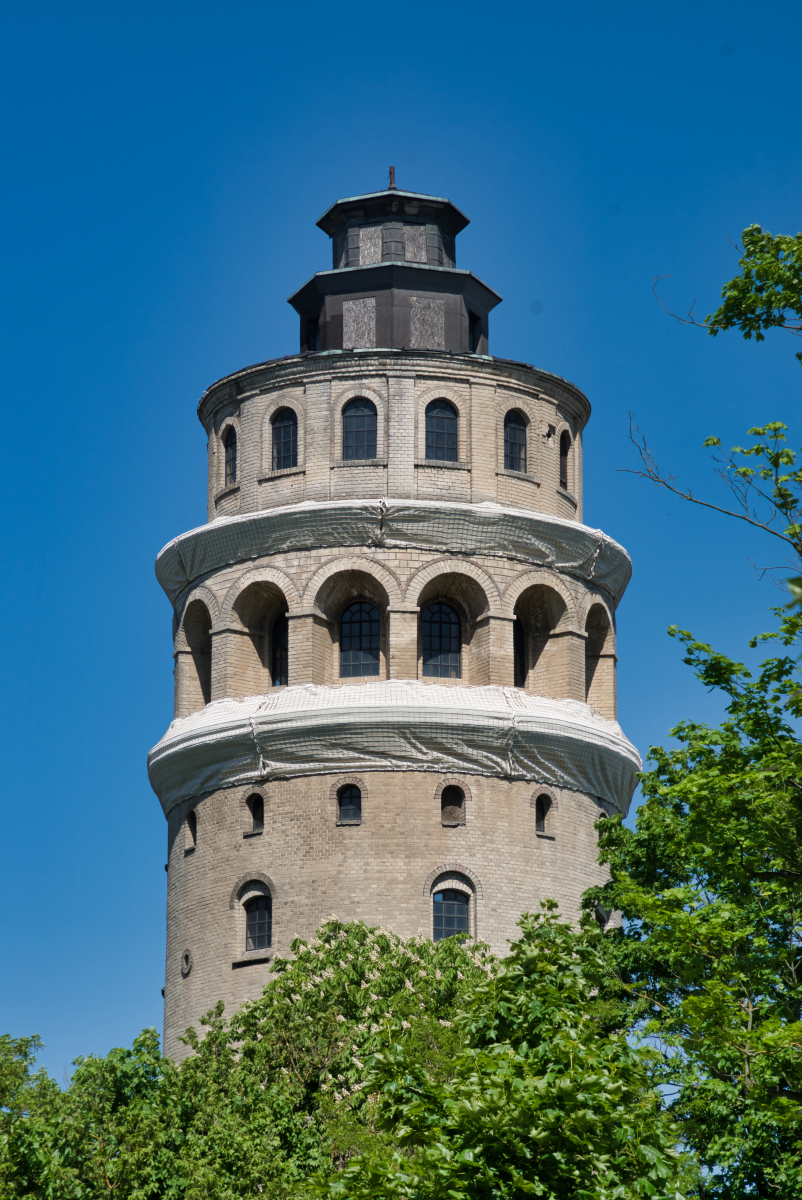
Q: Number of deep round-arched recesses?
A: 6